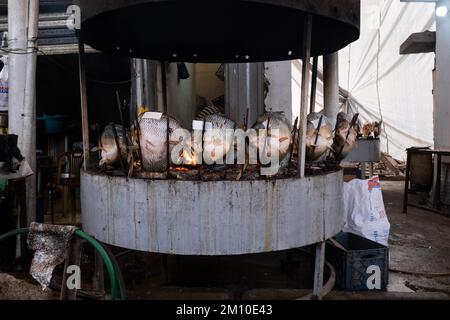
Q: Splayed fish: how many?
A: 6